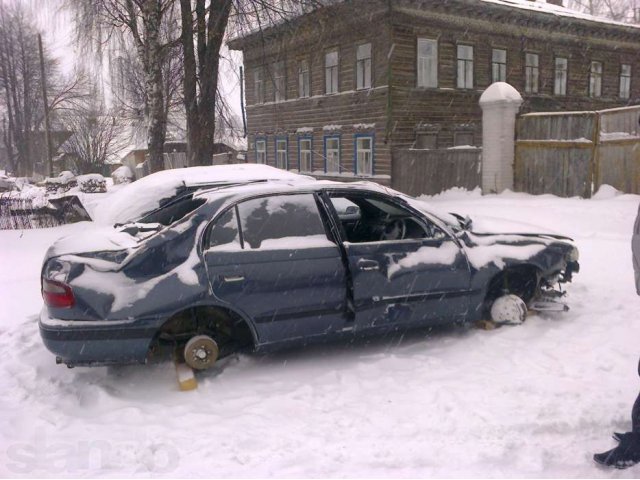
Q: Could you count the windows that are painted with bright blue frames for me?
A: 5